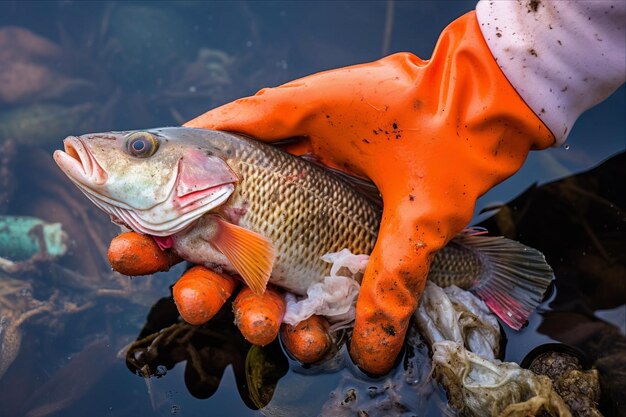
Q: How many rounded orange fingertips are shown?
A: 5